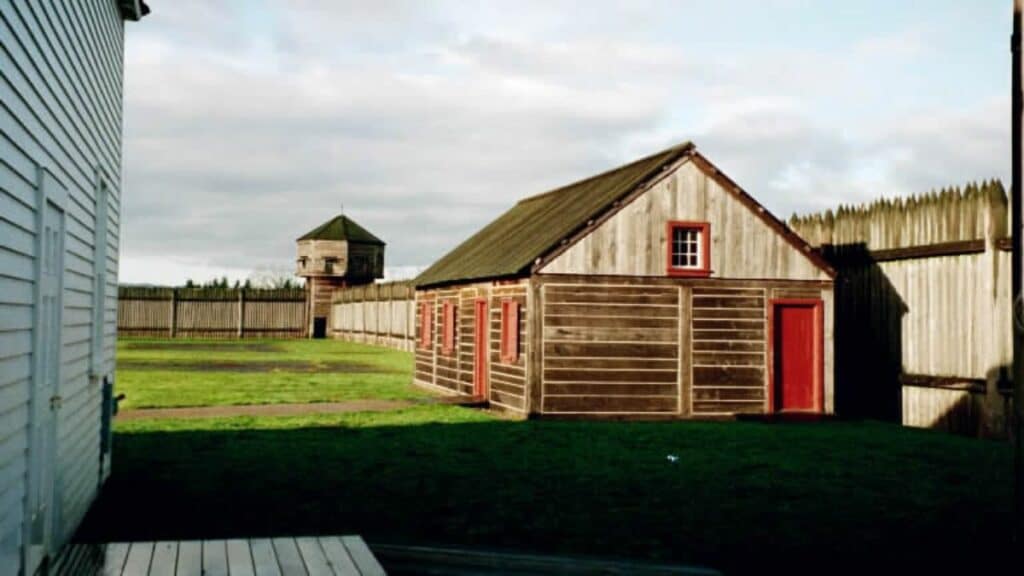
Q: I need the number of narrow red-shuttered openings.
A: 3